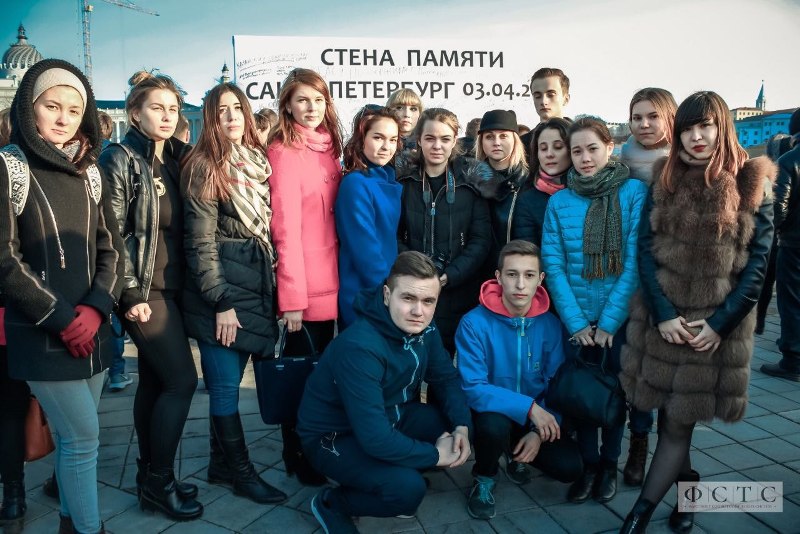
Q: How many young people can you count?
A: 15